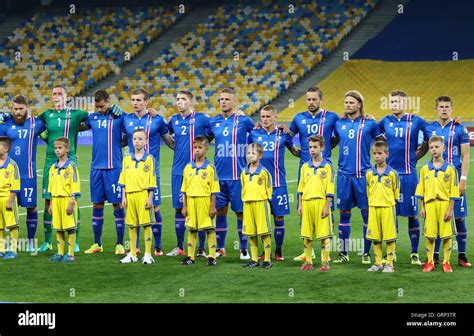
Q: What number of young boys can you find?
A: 8